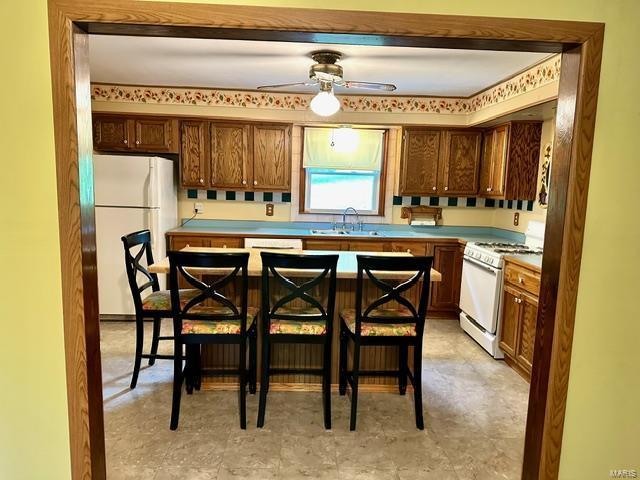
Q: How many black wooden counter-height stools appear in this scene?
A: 4